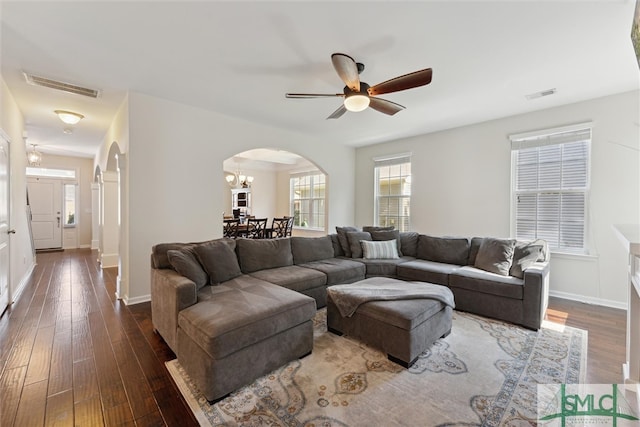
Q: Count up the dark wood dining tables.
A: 1